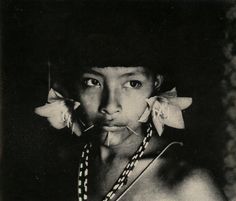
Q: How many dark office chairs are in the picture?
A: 0